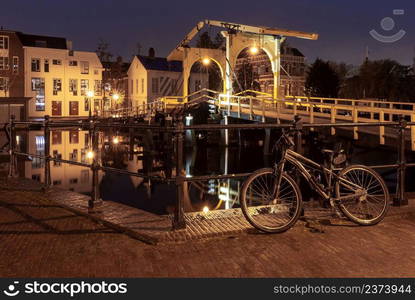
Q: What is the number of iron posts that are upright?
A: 6